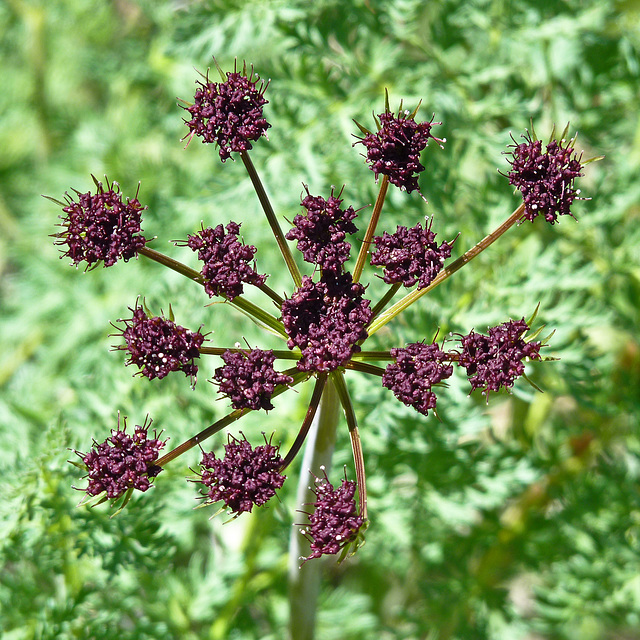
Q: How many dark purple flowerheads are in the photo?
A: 15